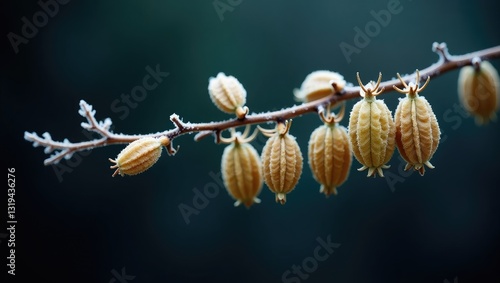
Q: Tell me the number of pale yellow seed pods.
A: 9